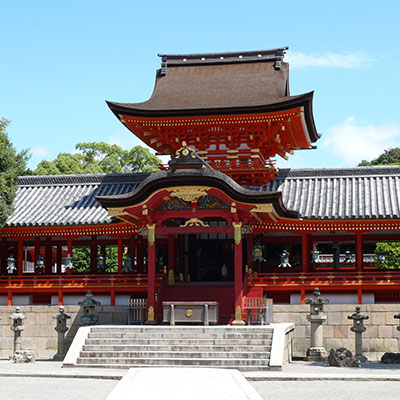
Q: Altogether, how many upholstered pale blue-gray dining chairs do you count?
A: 0